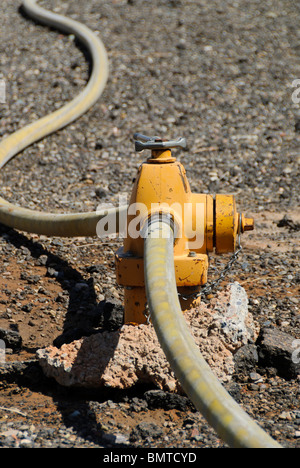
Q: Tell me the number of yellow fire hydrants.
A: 1